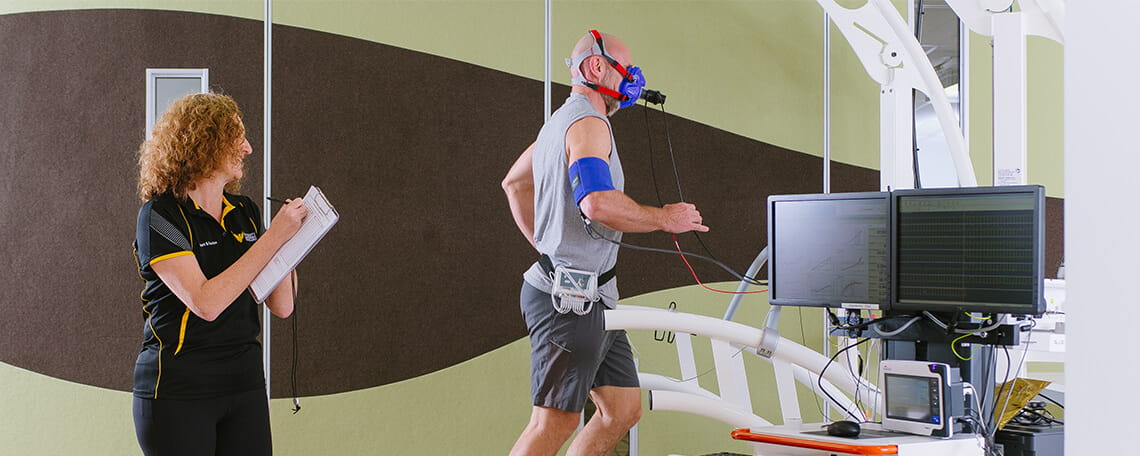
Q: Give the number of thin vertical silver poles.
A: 3